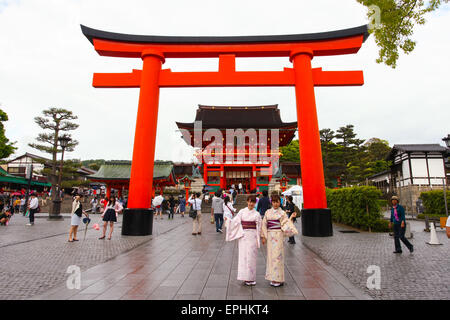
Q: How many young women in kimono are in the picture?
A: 2